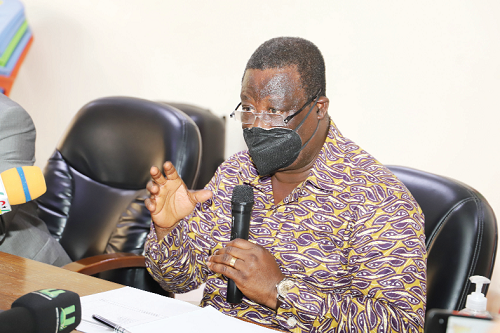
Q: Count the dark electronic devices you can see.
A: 3